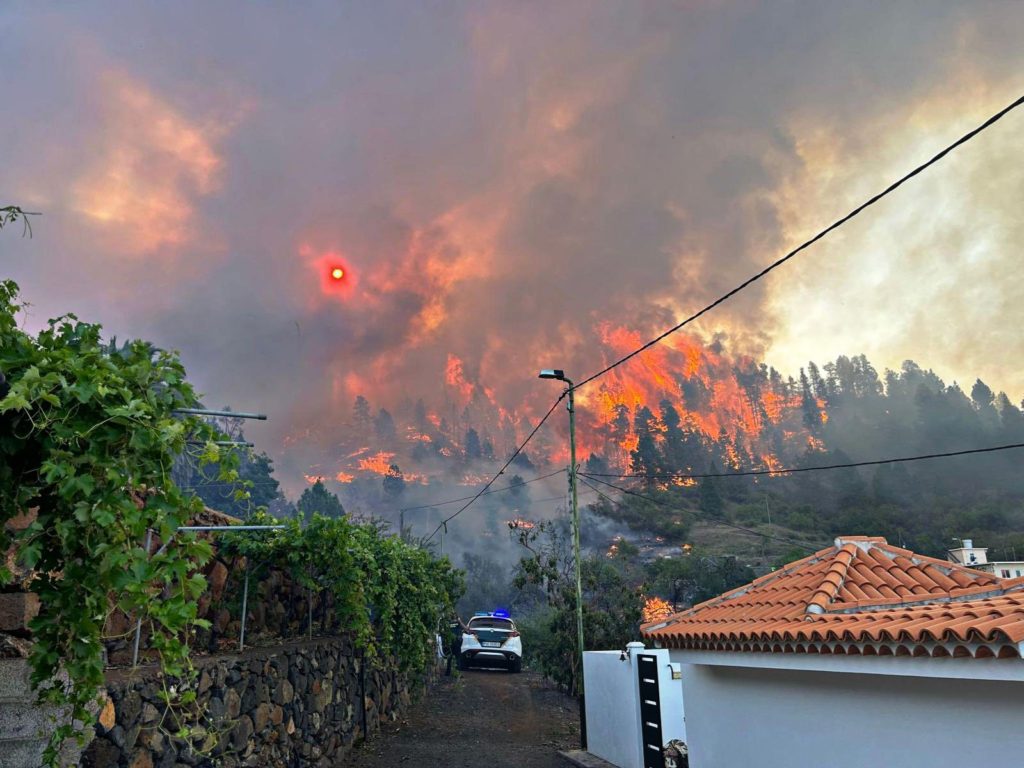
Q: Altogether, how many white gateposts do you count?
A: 1